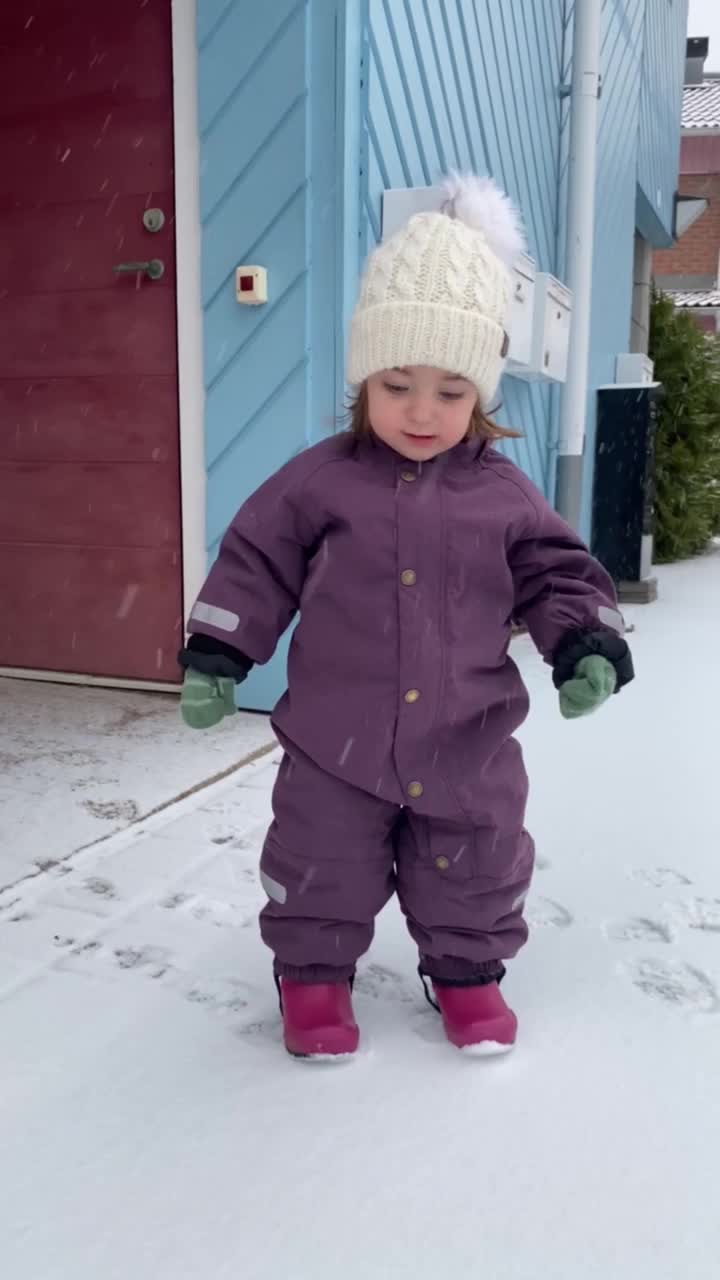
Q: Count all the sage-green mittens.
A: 2